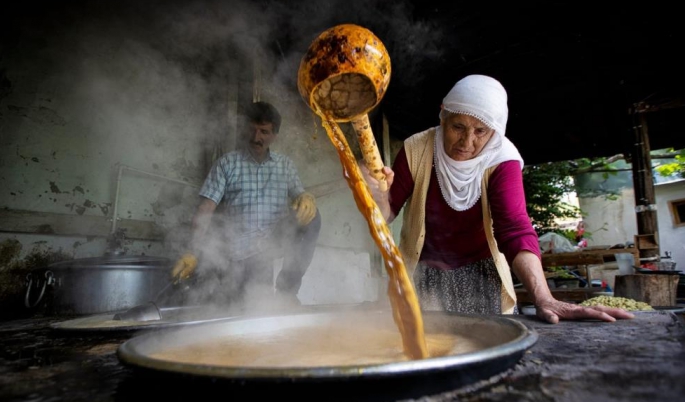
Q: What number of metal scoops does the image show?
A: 1